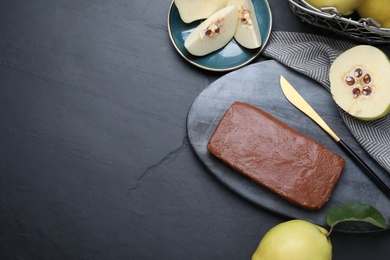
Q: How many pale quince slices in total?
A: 3